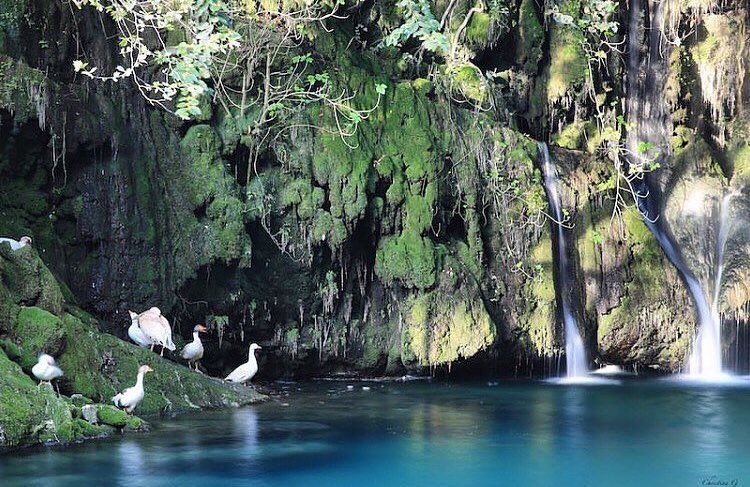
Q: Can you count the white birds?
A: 7